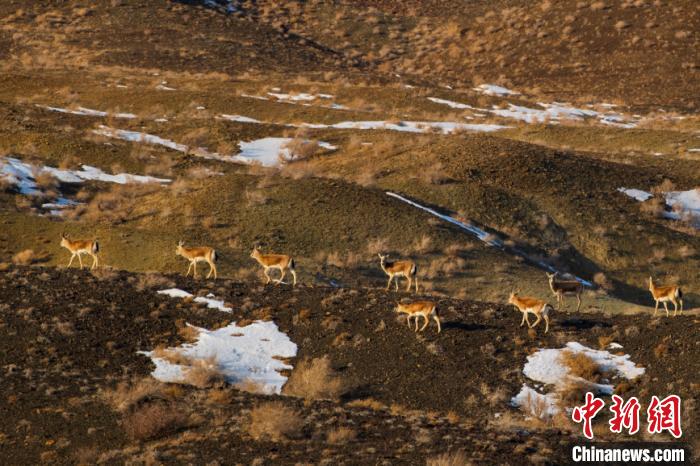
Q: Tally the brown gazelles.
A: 8